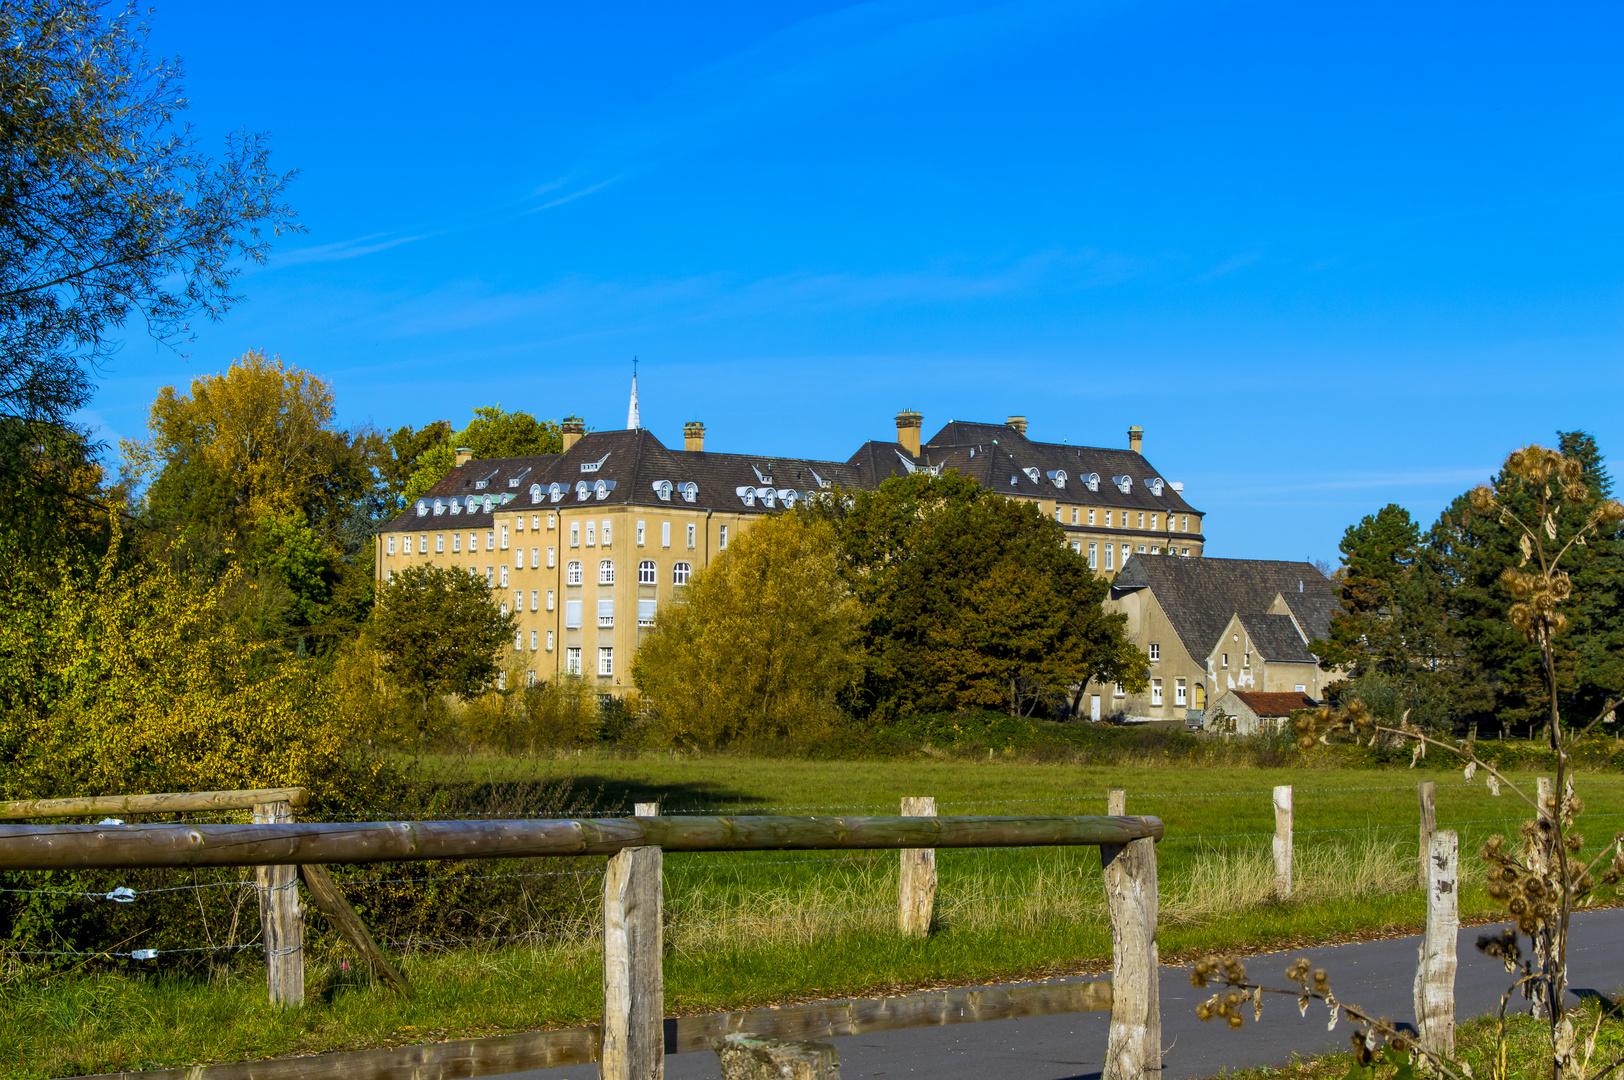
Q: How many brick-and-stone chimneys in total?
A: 6